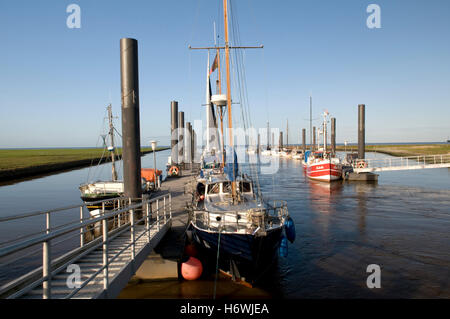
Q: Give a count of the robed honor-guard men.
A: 0